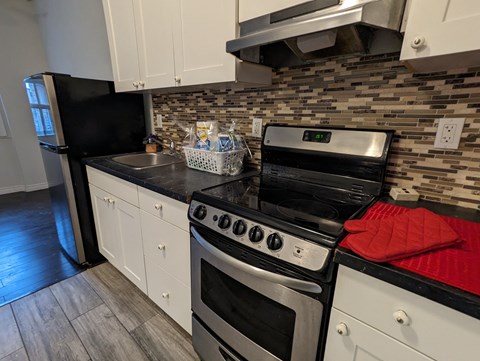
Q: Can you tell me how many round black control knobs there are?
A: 5